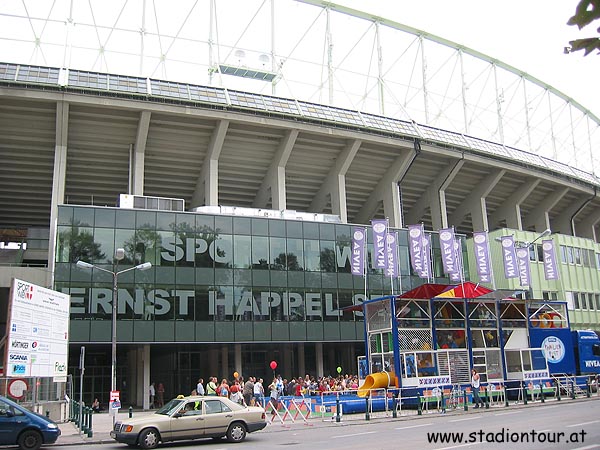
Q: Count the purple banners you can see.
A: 11